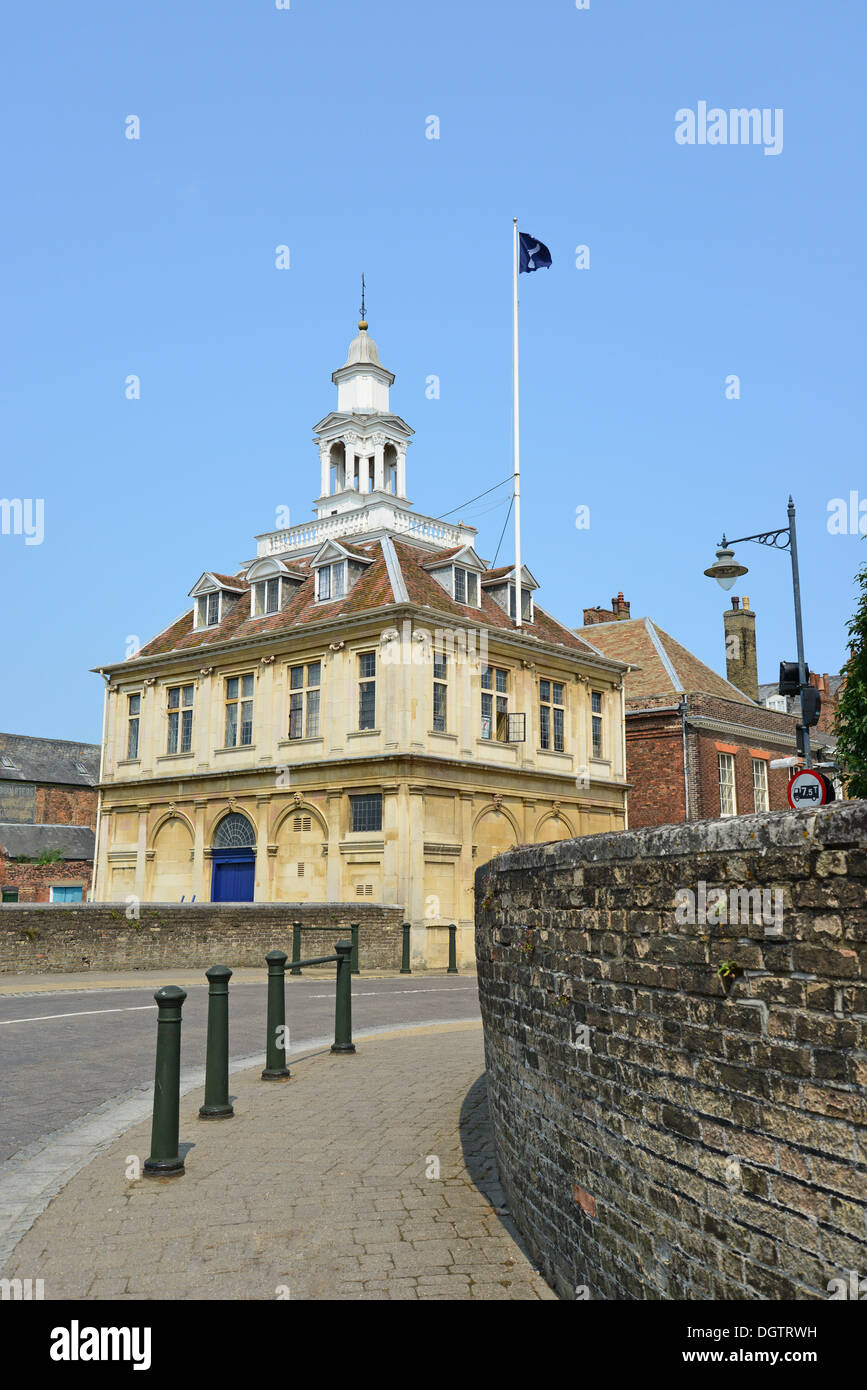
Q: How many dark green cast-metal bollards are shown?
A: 8